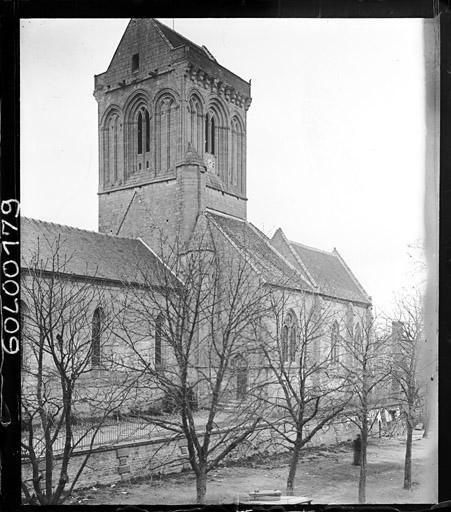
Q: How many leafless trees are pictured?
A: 5